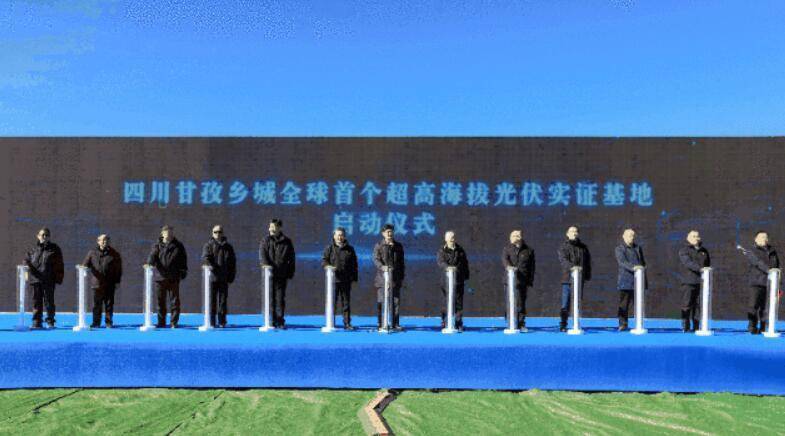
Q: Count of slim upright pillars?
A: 13